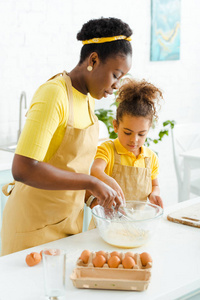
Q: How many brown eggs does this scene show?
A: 8